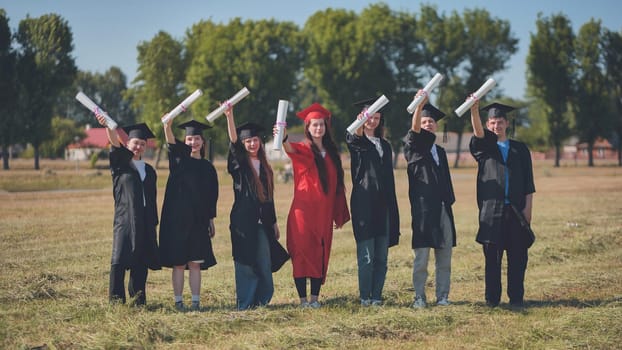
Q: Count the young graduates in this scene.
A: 7